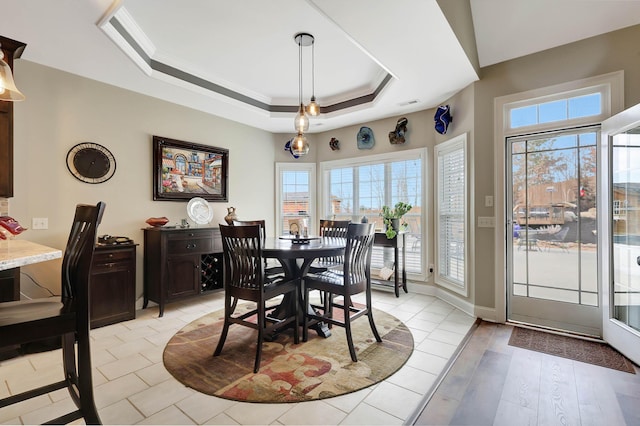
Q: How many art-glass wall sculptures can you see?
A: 5